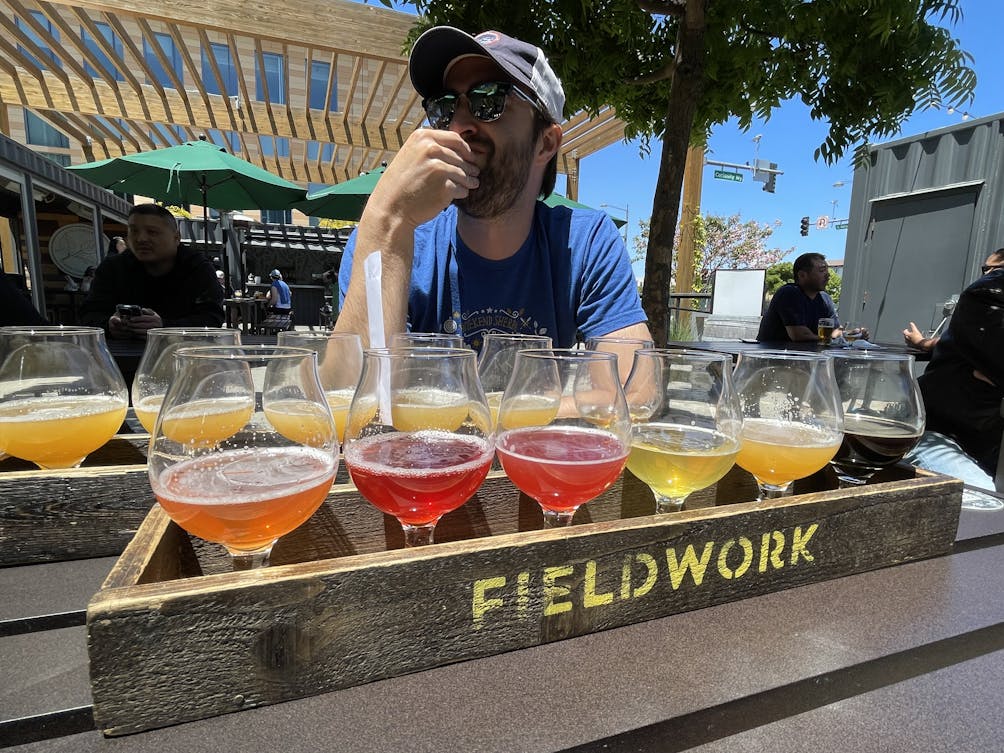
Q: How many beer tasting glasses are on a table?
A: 12